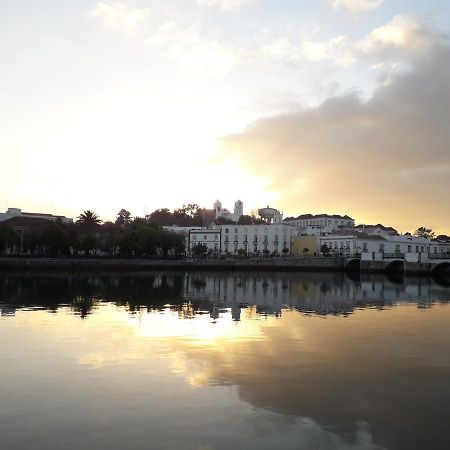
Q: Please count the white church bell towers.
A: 2